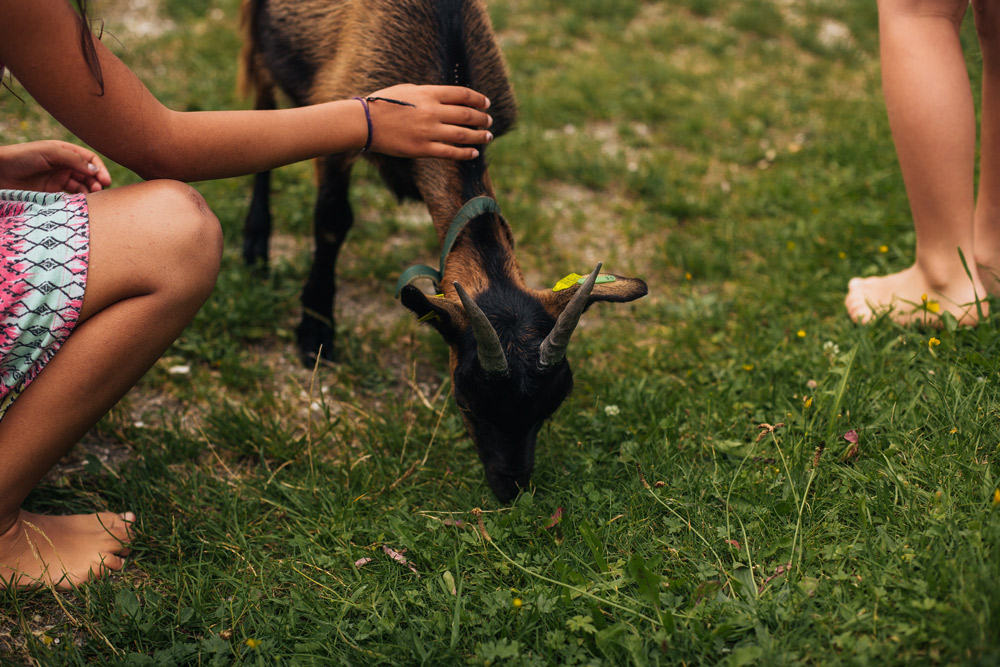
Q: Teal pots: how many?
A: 0